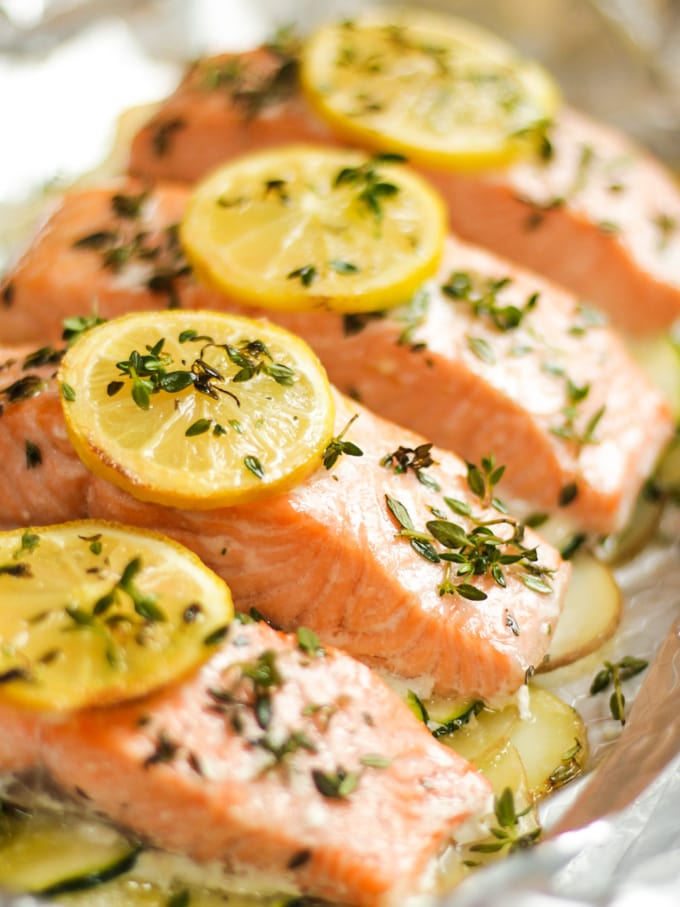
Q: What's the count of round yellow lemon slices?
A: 4